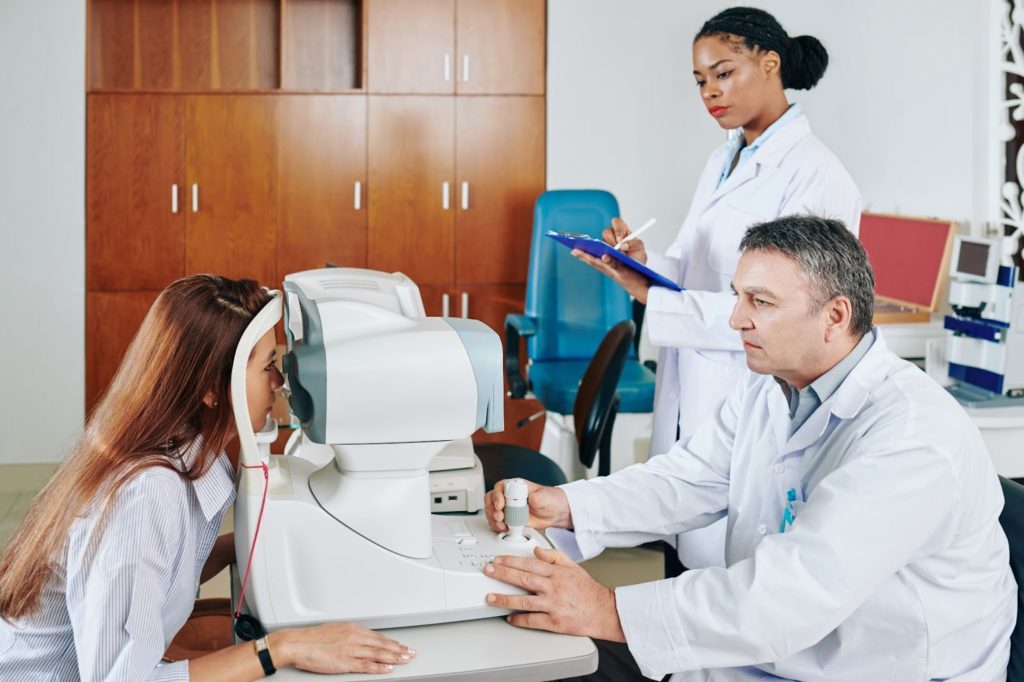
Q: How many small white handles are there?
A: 9